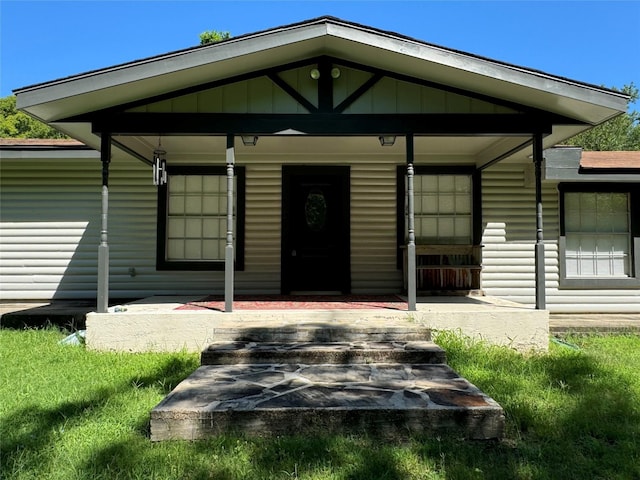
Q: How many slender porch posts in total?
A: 4